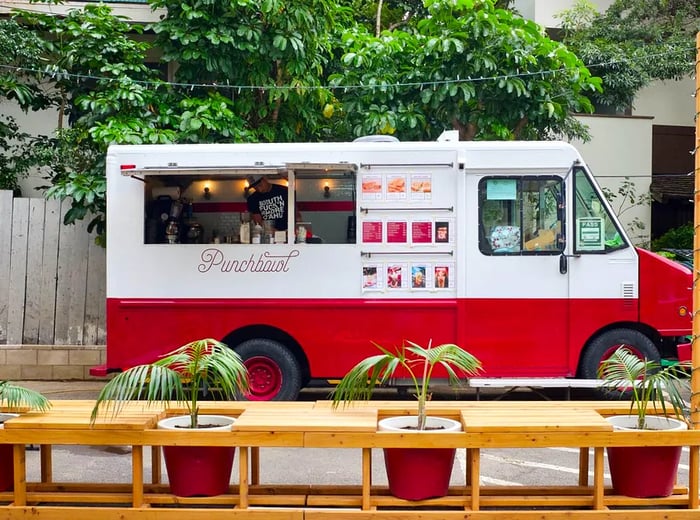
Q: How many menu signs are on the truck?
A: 11